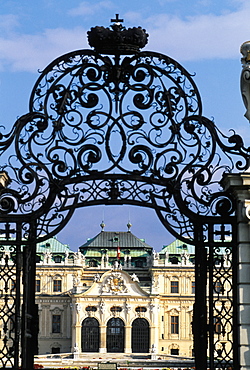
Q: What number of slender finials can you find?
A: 2